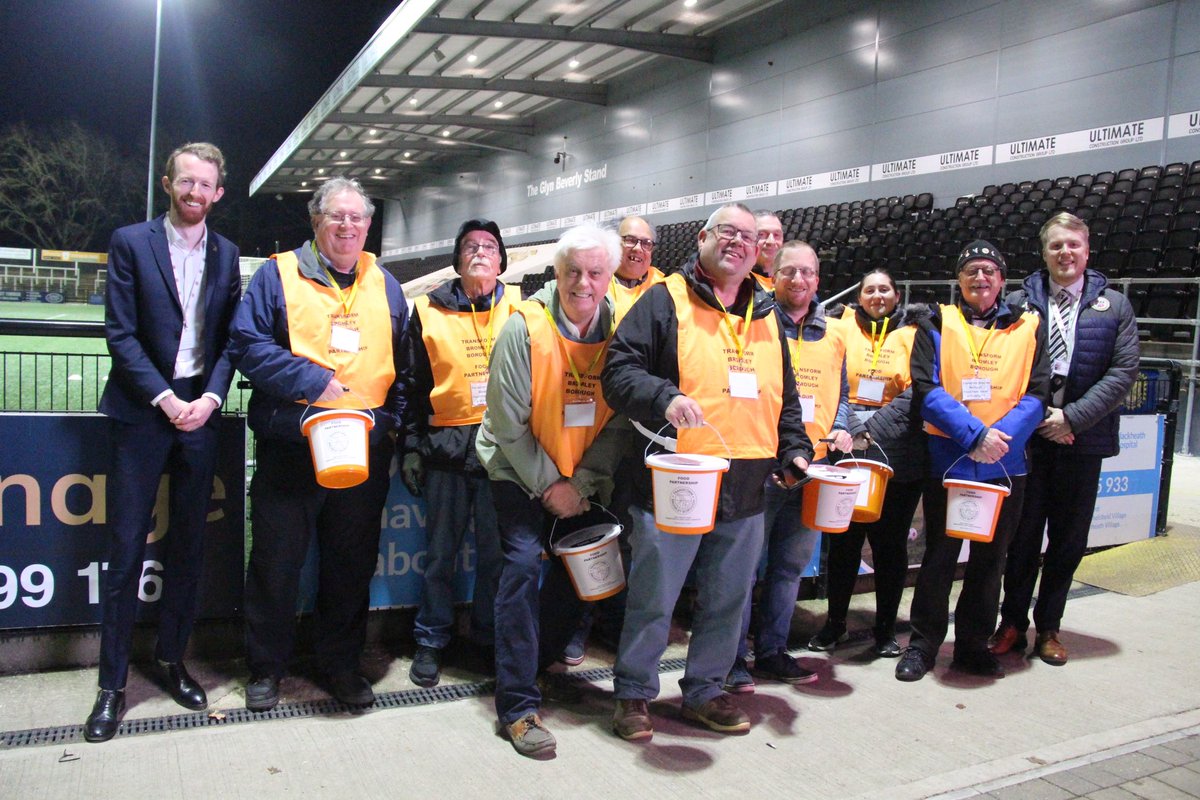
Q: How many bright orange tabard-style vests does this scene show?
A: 9